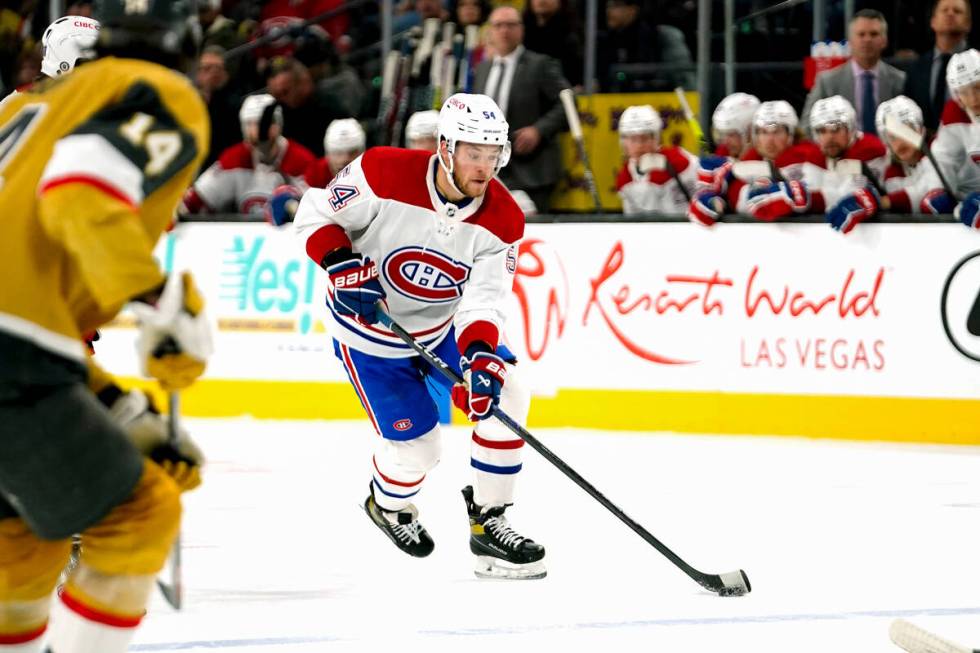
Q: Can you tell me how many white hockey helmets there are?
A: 11